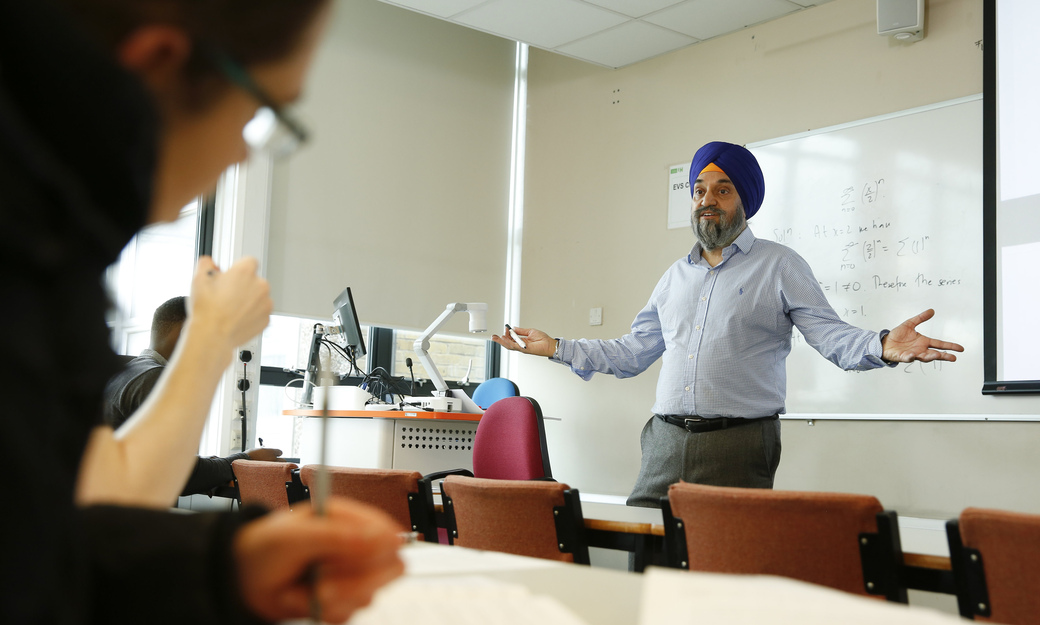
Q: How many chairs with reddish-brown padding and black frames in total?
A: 5